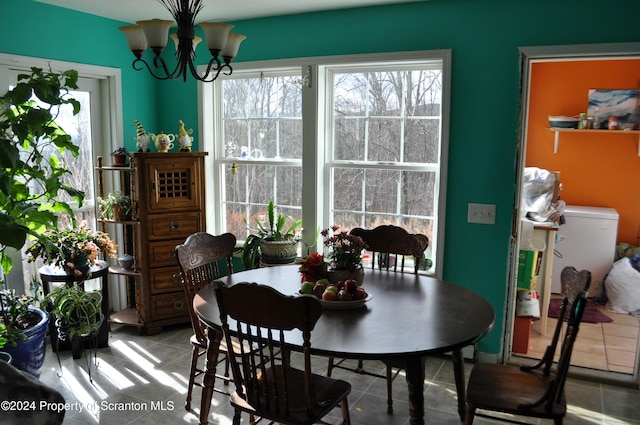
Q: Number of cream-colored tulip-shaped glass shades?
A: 5